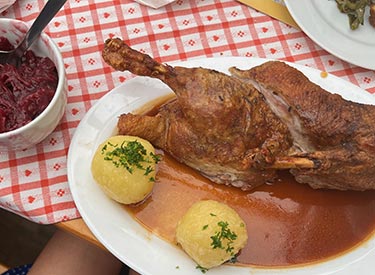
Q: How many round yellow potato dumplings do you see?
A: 2